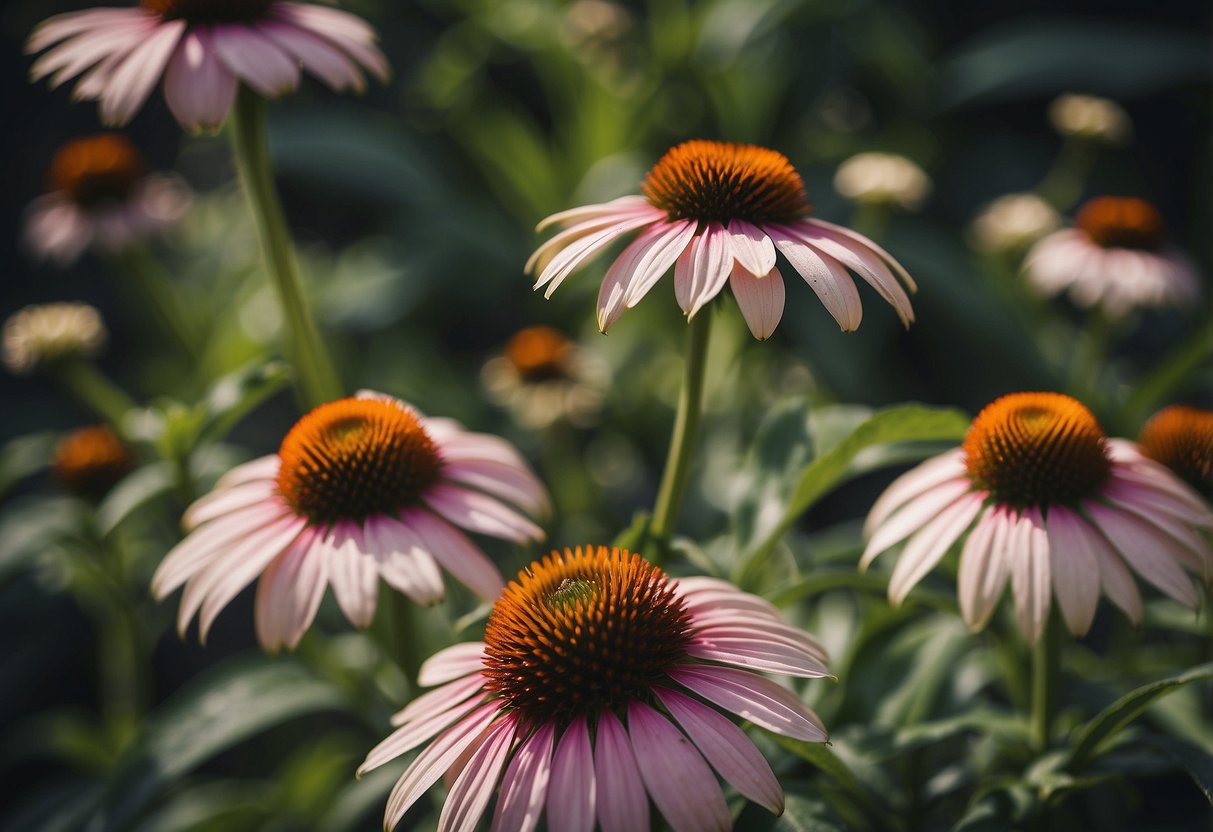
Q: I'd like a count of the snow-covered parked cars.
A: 0